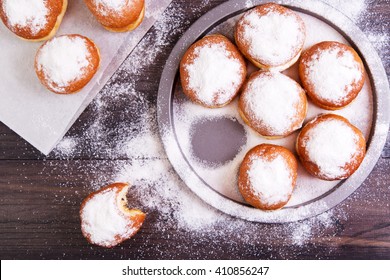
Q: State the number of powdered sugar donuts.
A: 10